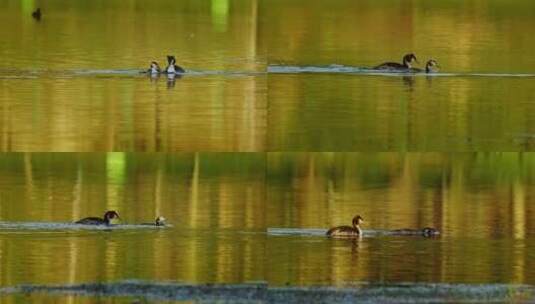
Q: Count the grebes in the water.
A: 8